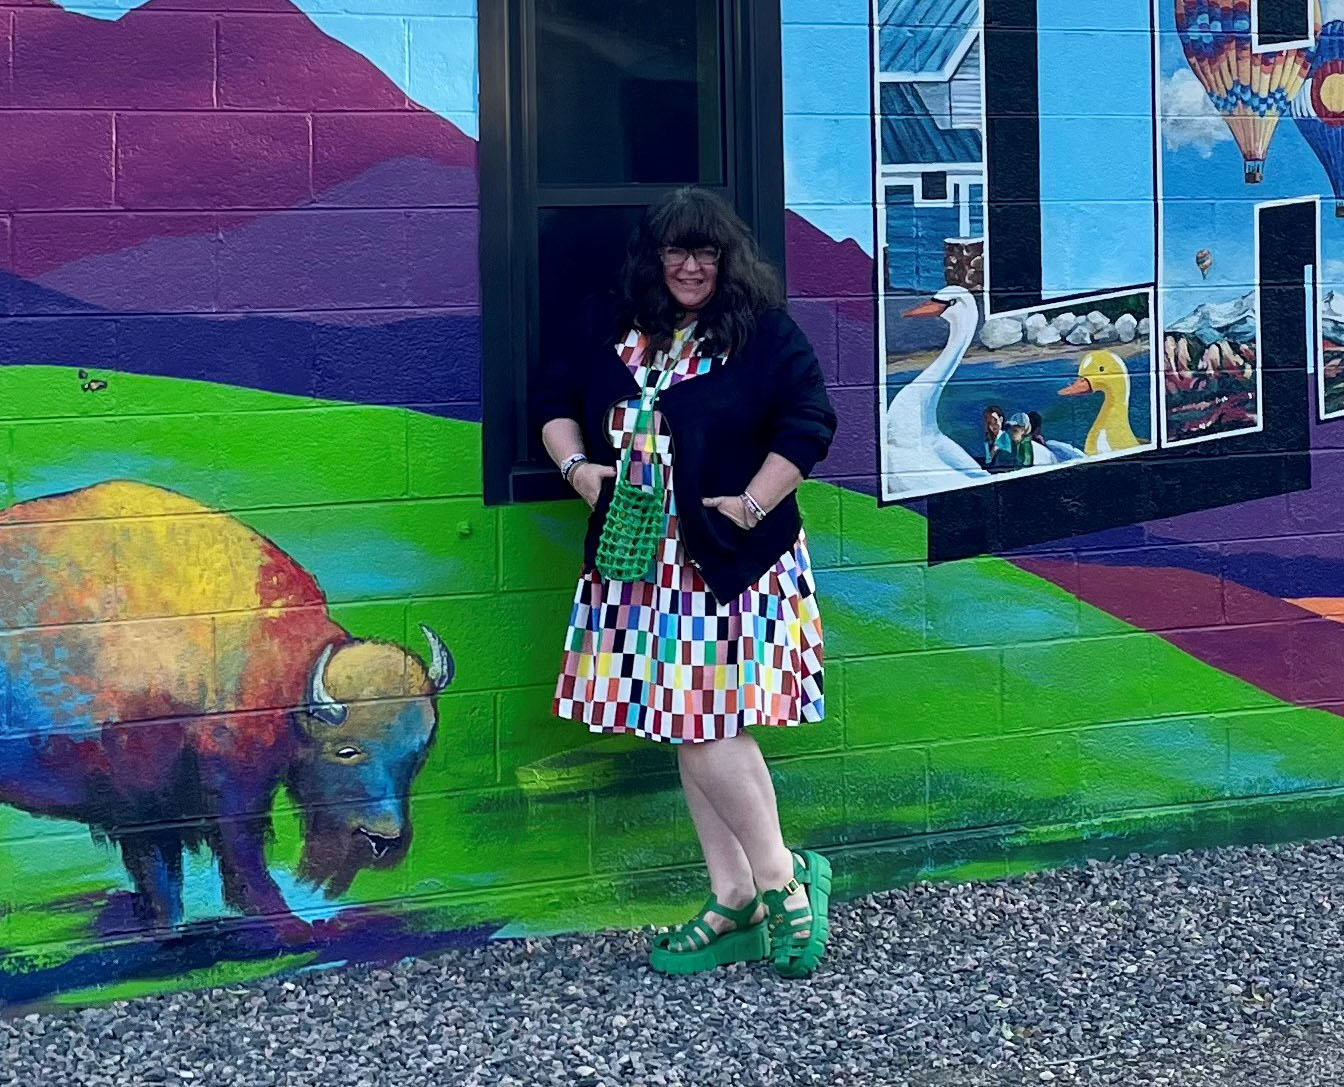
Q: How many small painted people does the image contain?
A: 3